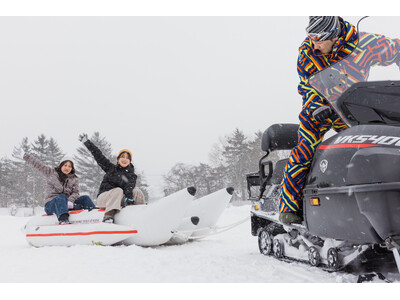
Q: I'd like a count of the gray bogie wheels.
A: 4